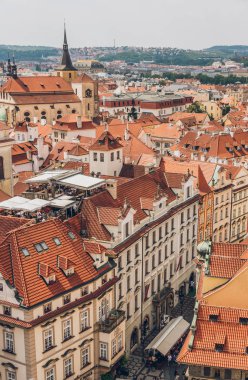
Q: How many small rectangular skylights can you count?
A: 5